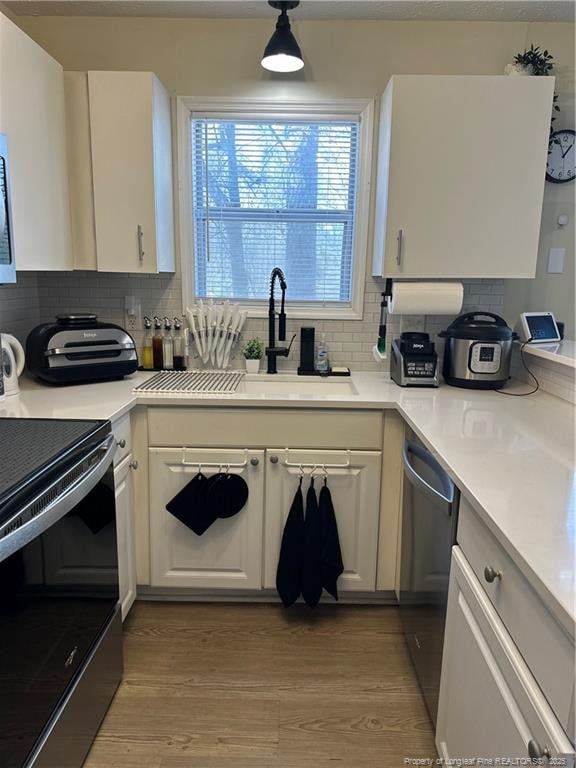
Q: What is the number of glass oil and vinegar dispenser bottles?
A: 4